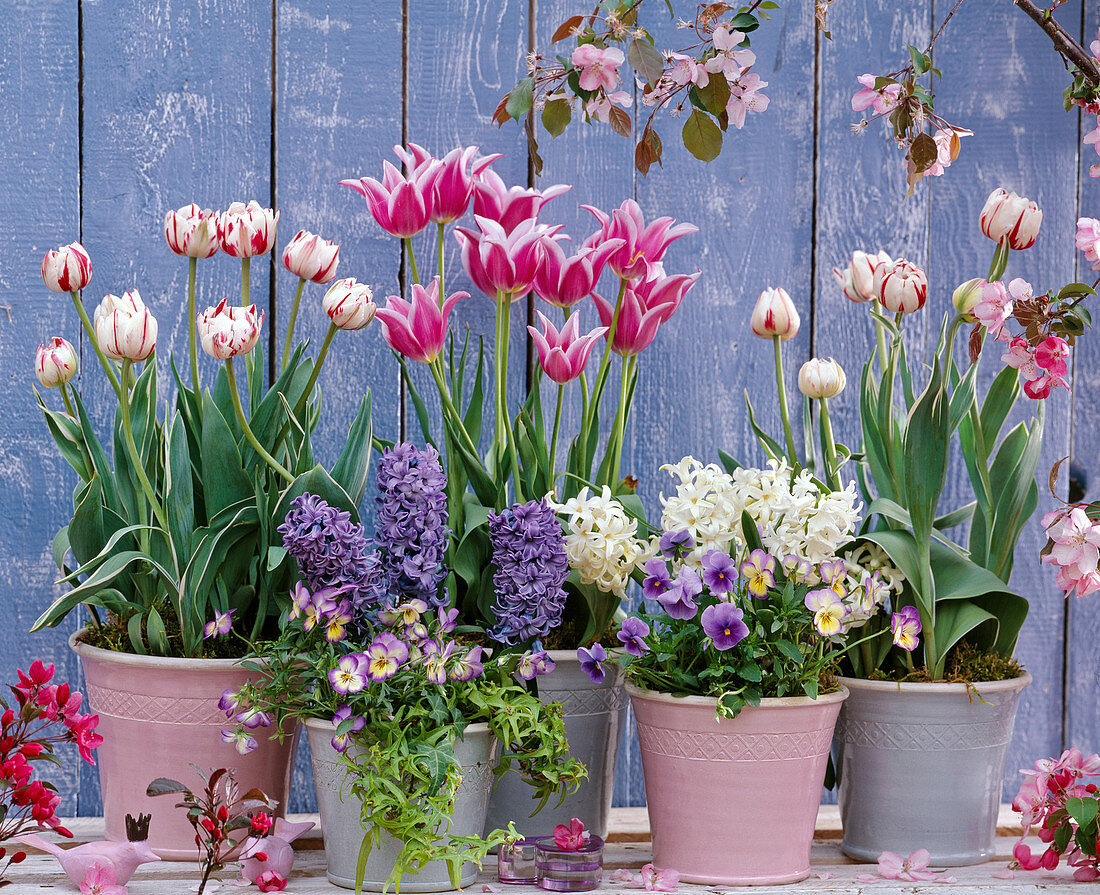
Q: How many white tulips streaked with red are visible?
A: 13